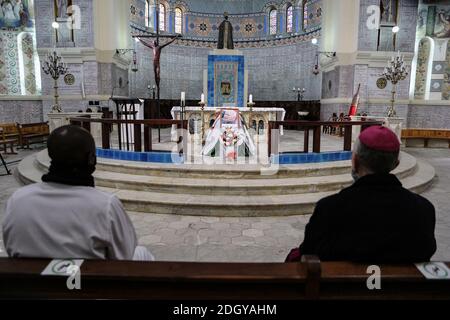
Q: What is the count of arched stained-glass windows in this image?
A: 6